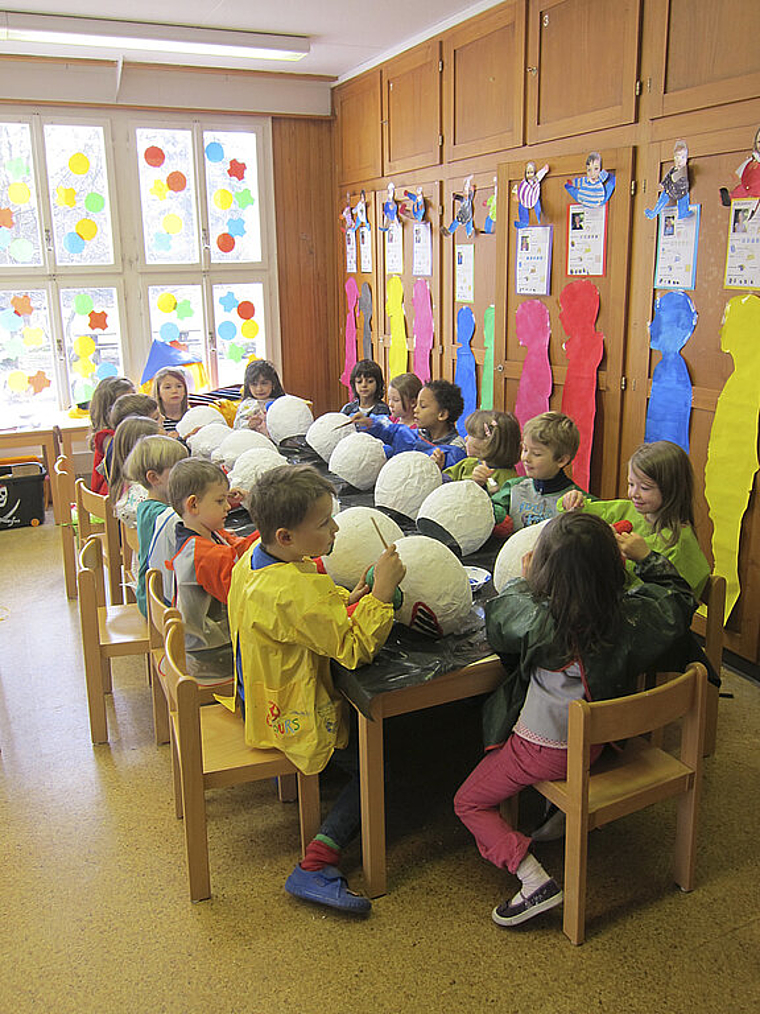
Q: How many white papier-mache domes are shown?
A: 12